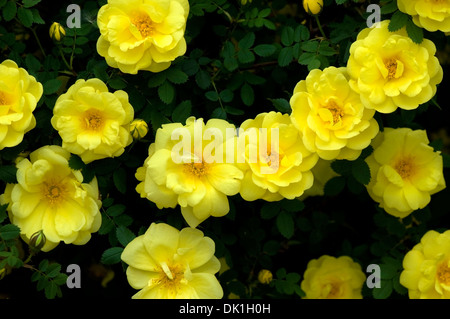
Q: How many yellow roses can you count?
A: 13